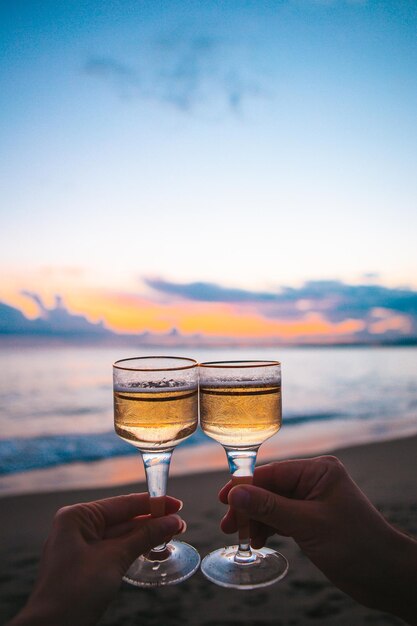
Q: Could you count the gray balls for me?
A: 0